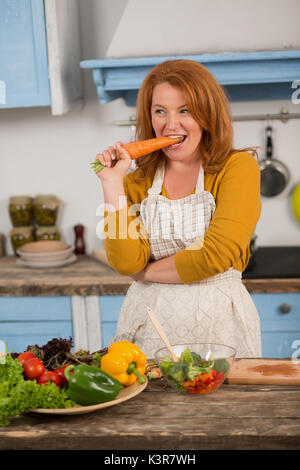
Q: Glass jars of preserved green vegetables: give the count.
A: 4